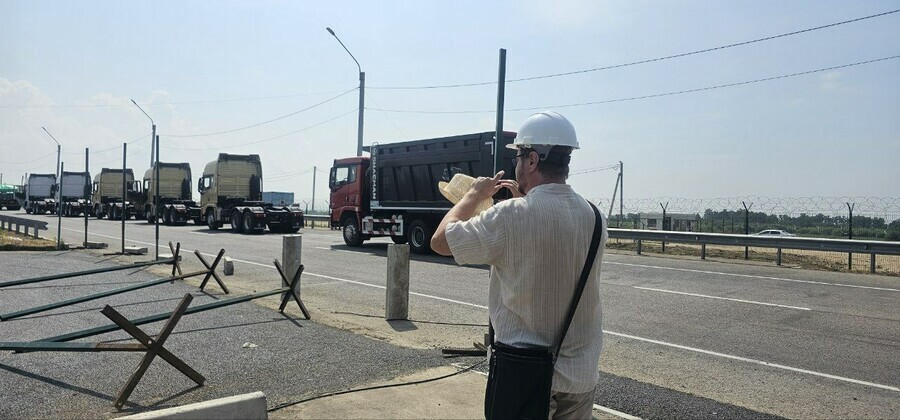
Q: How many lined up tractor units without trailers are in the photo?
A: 5